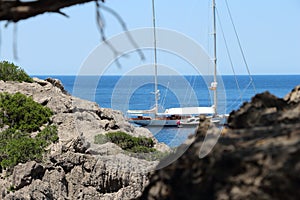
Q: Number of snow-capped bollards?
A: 0